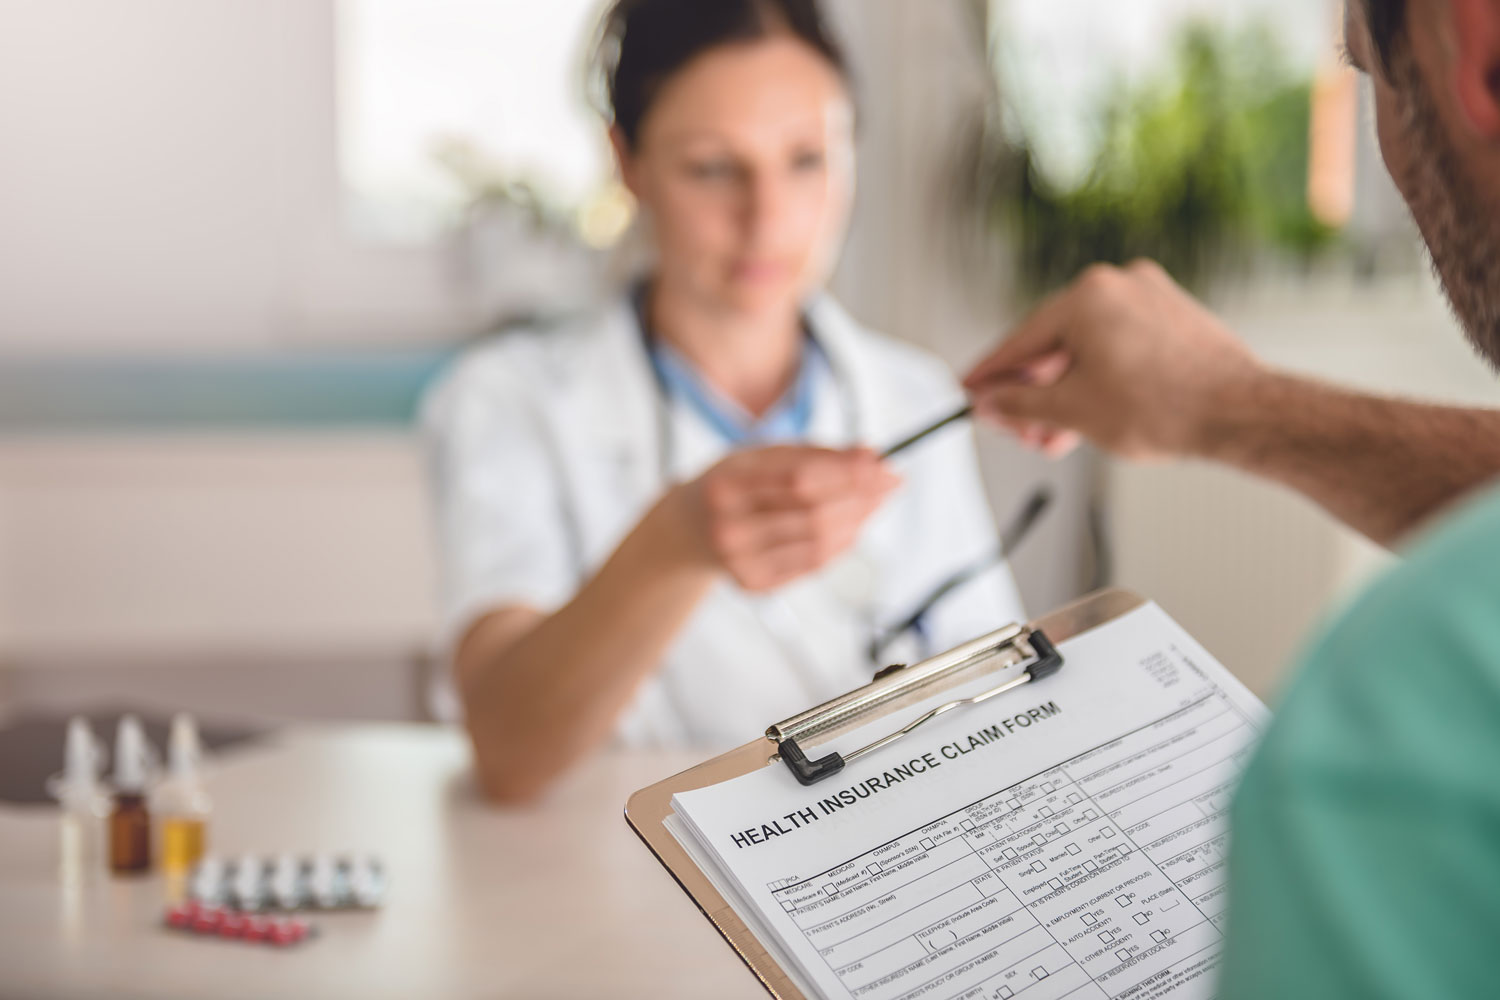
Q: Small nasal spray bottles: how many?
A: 3